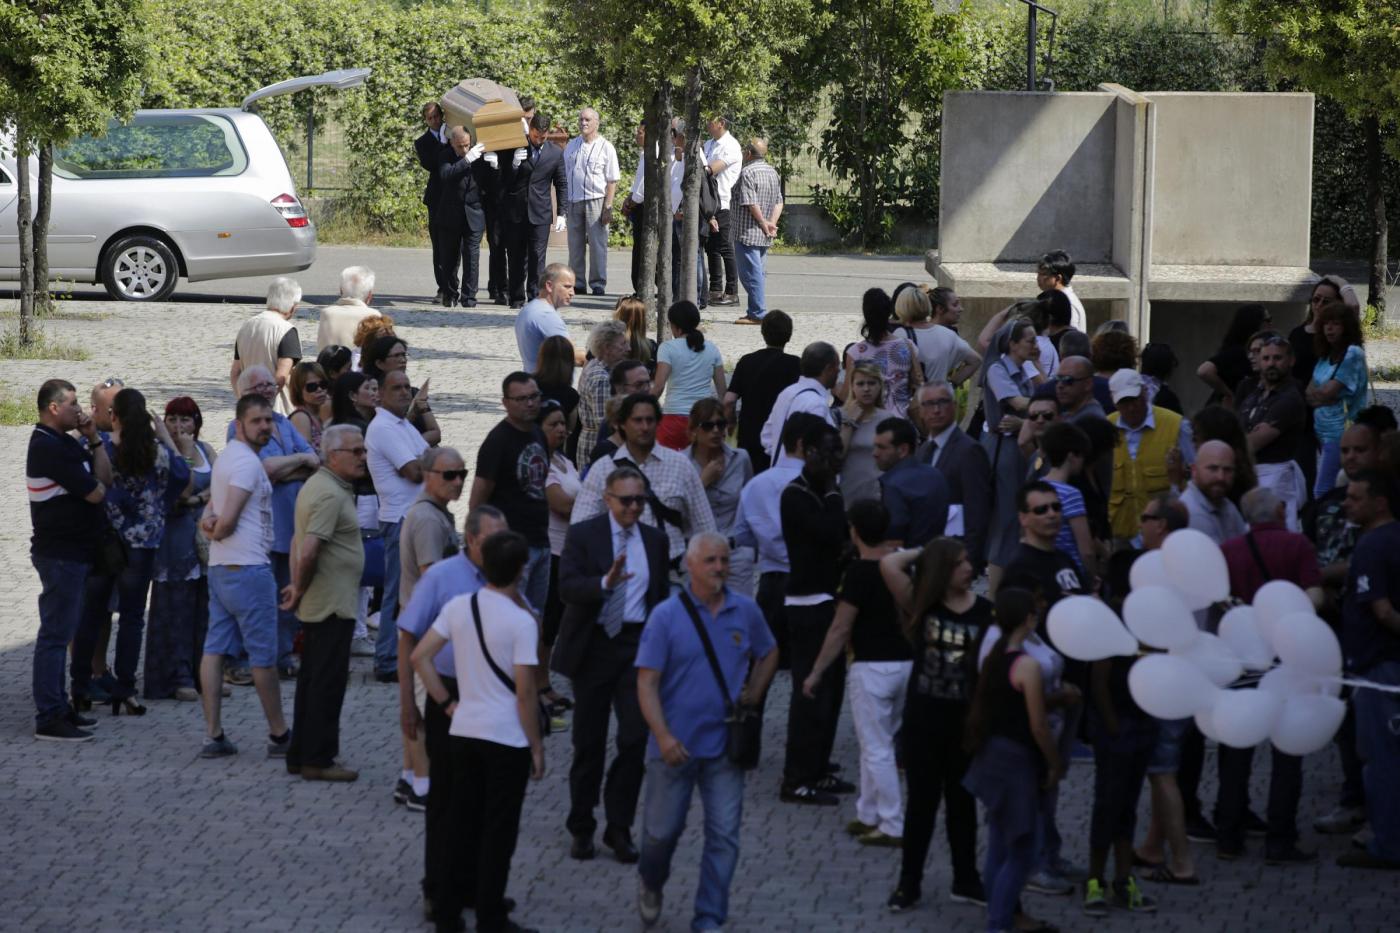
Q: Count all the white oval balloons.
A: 13